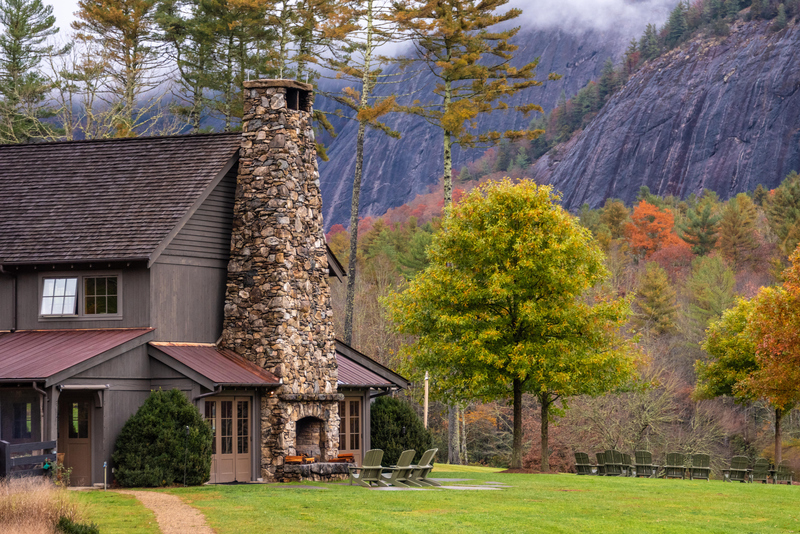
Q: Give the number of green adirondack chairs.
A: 13